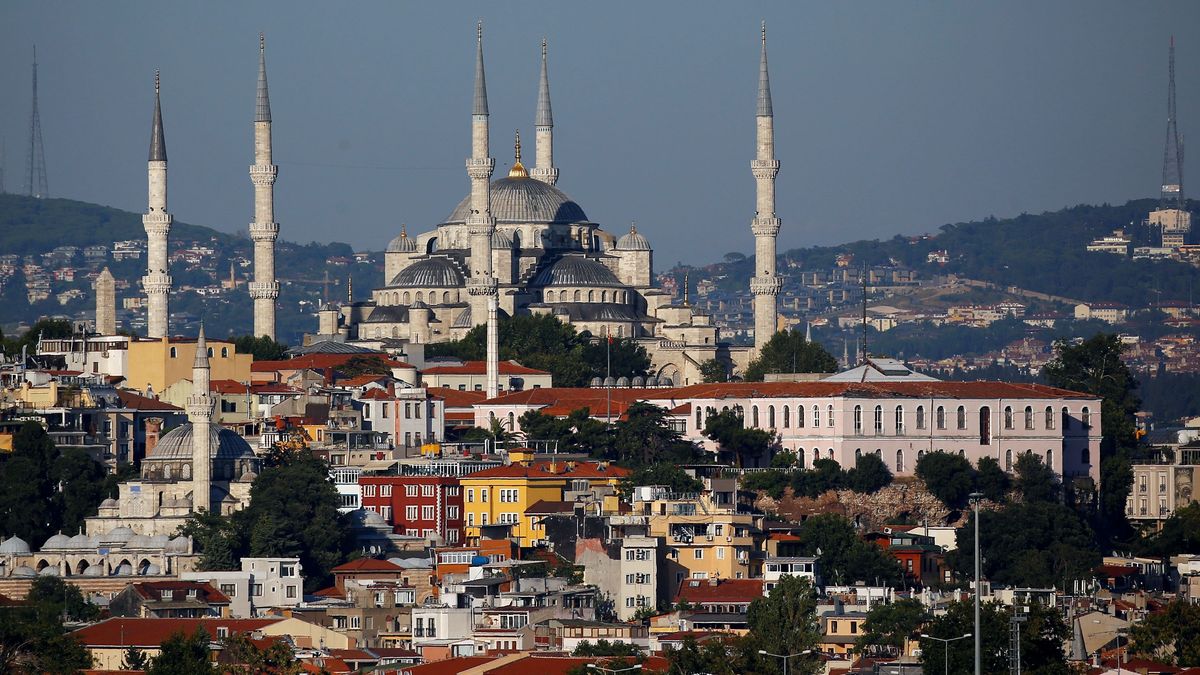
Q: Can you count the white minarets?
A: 6